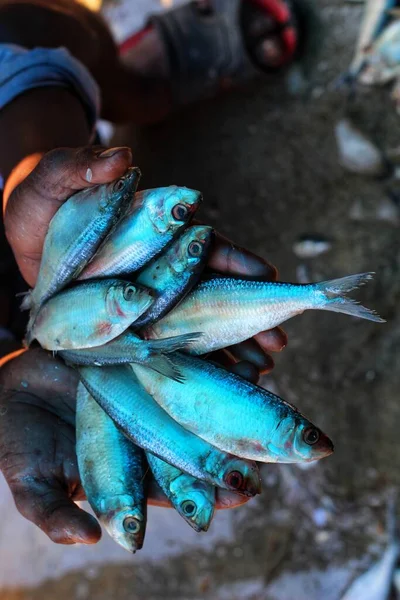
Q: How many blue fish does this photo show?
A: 10